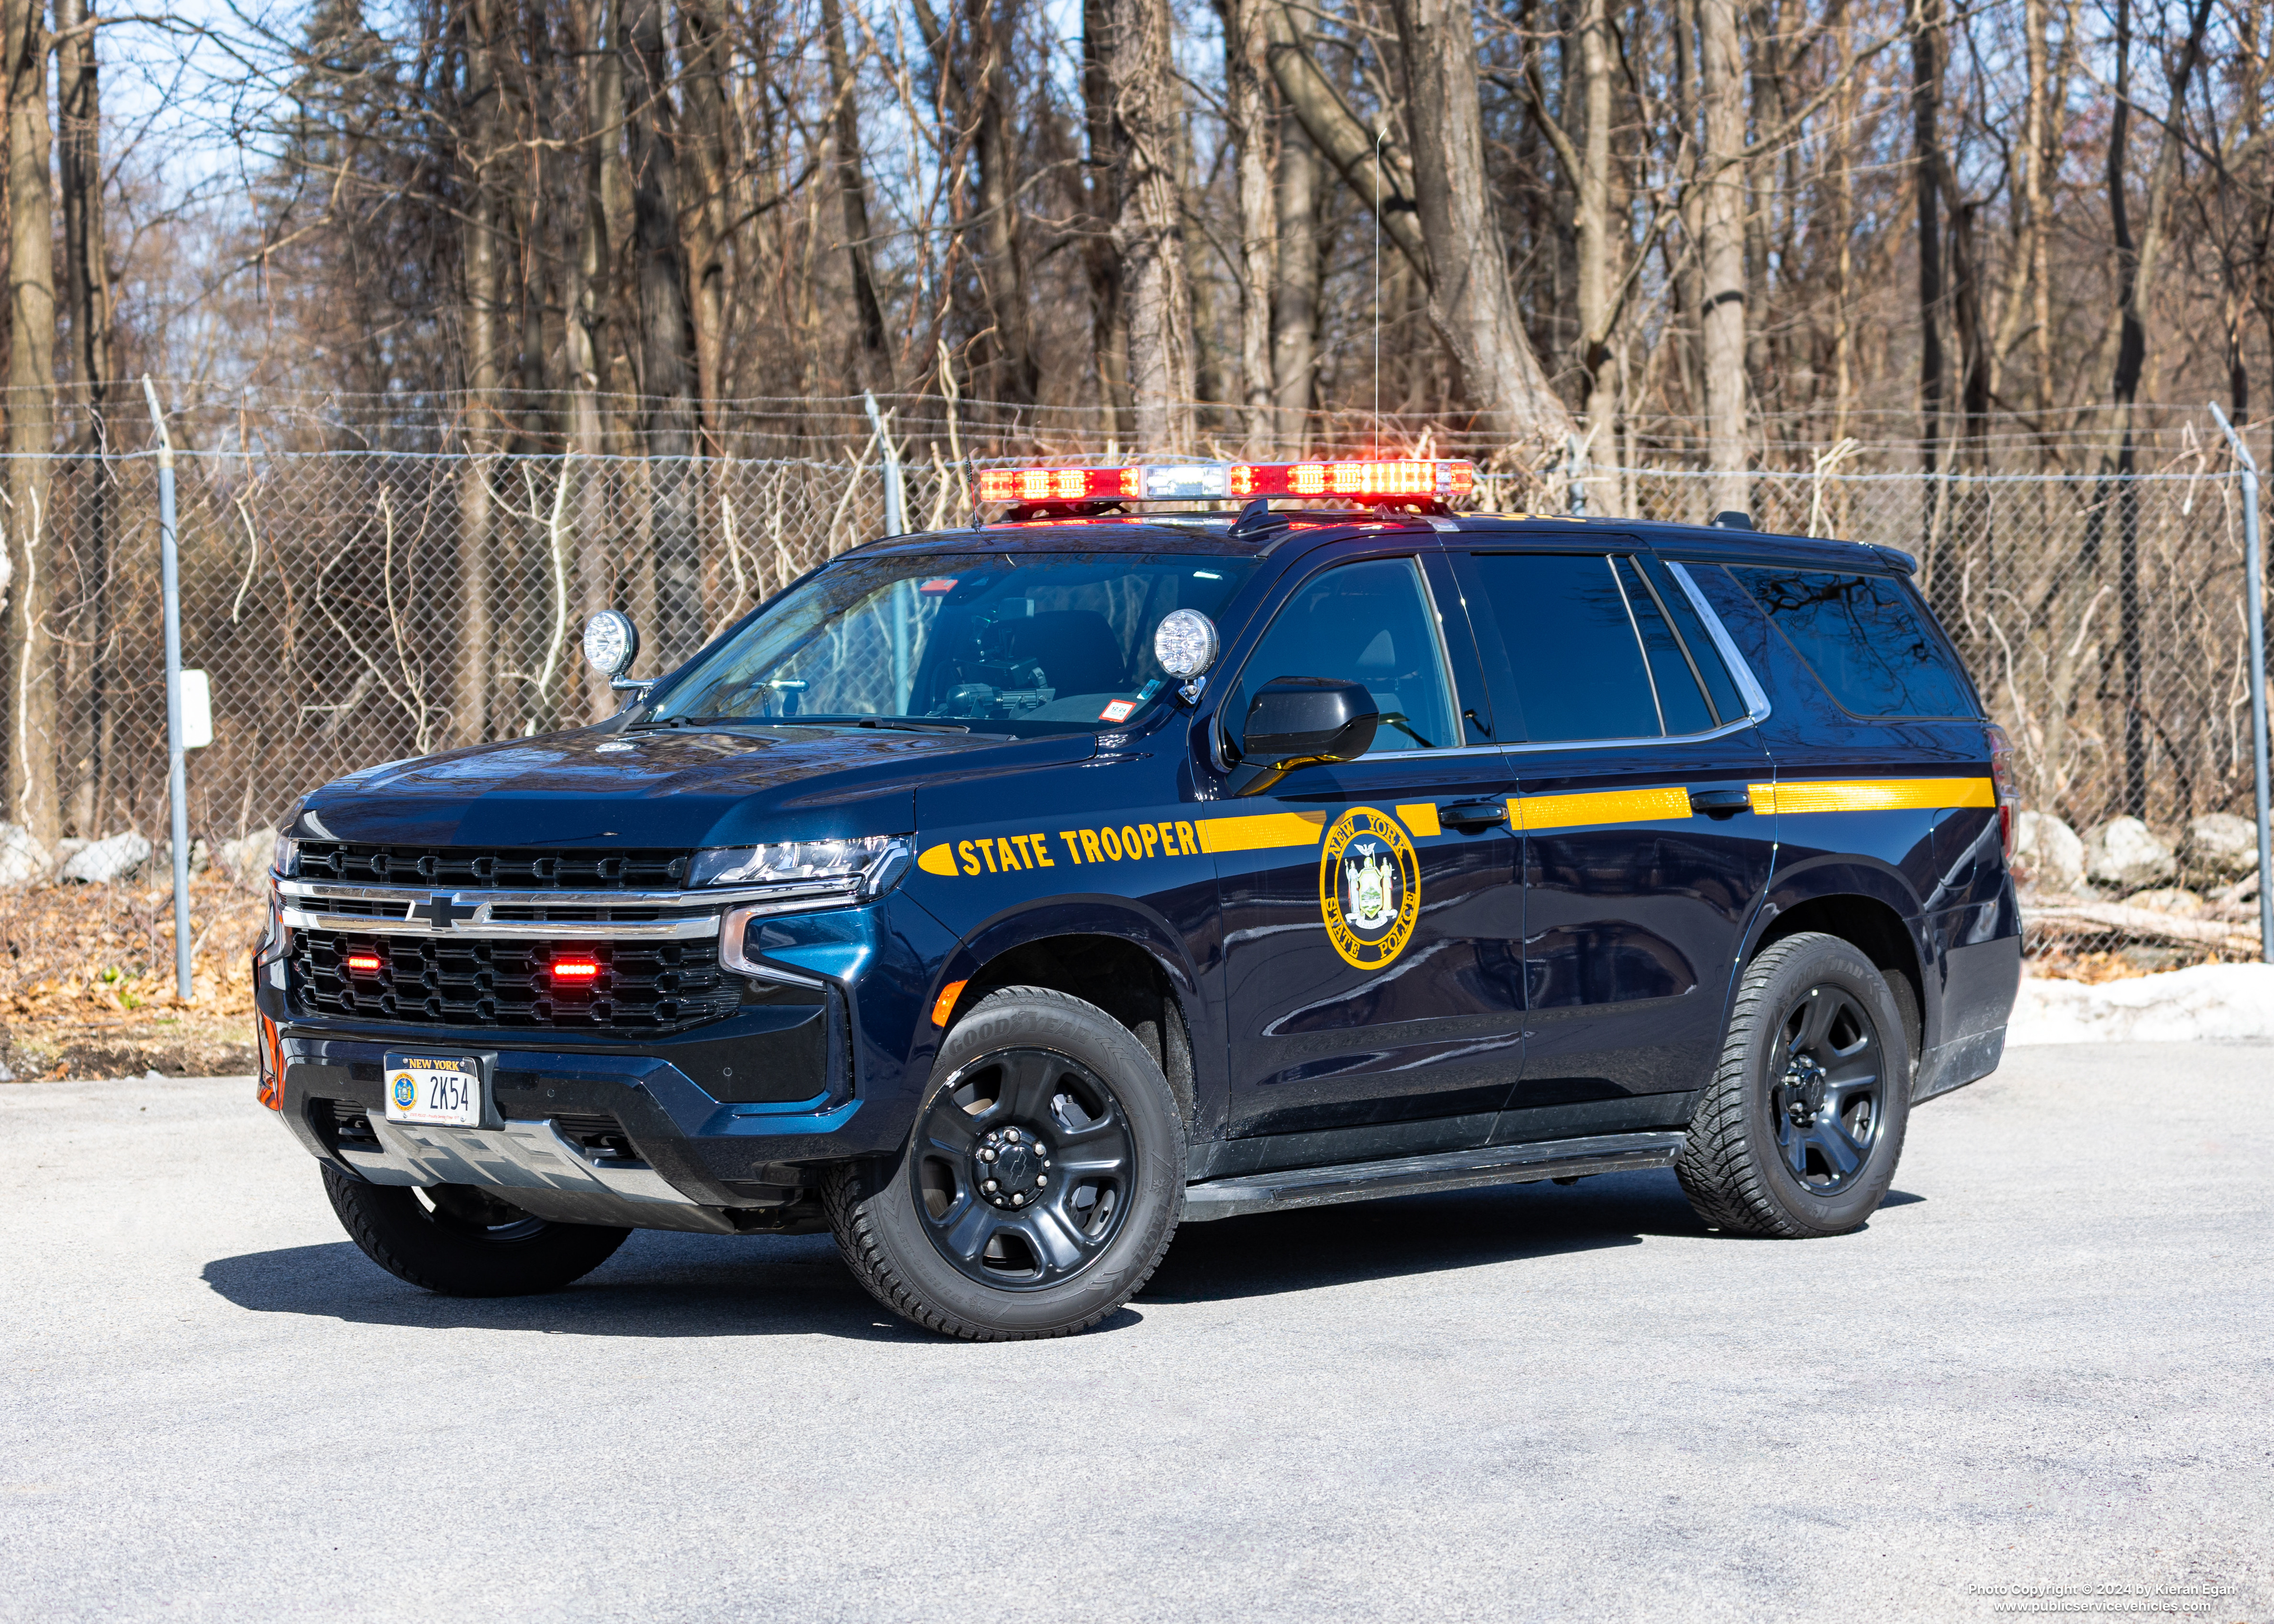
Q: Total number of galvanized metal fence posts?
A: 4